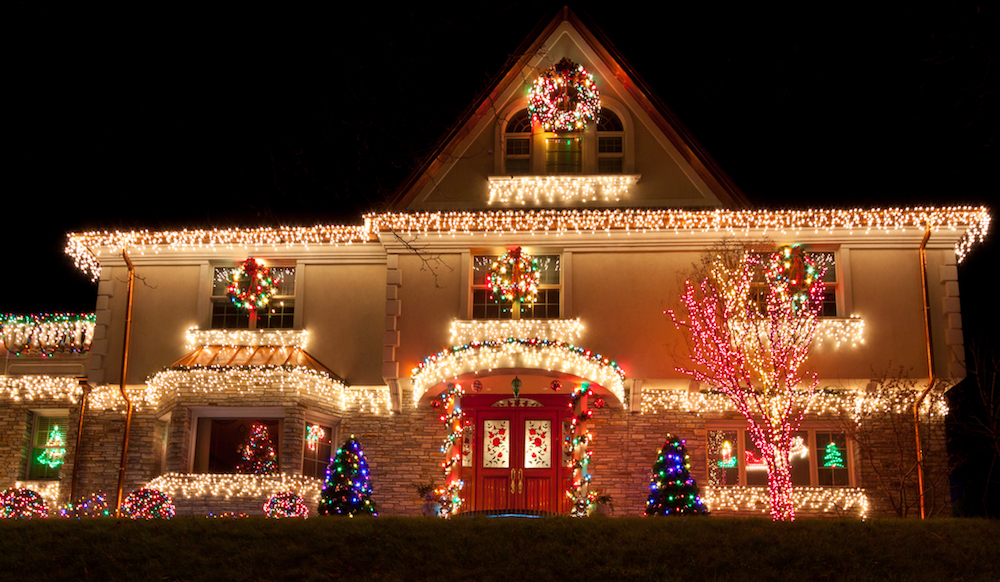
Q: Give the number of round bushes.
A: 3